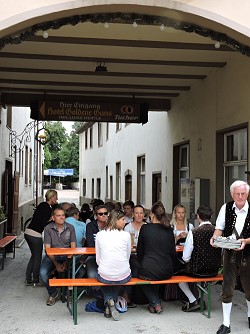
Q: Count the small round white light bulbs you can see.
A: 5